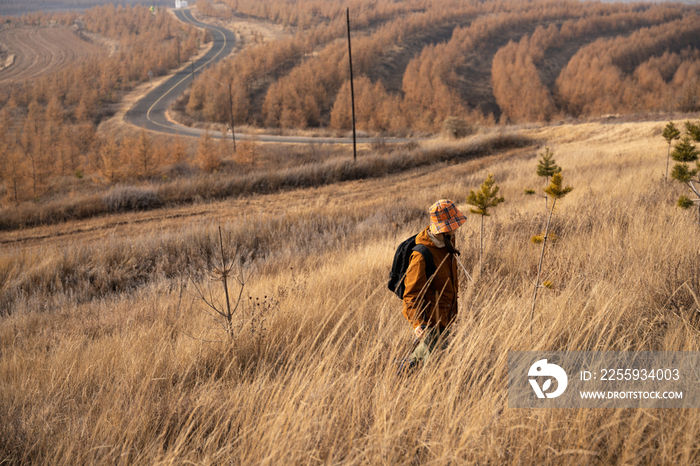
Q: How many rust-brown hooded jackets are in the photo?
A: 1